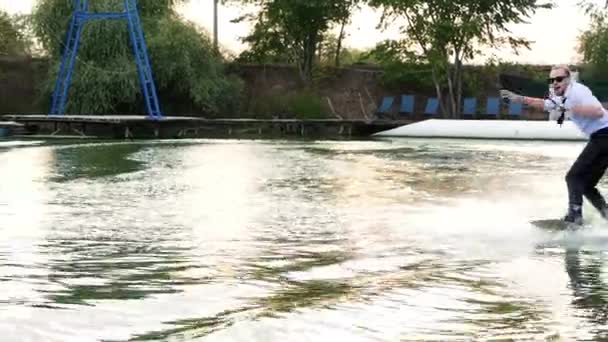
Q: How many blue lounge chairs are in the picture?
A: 6